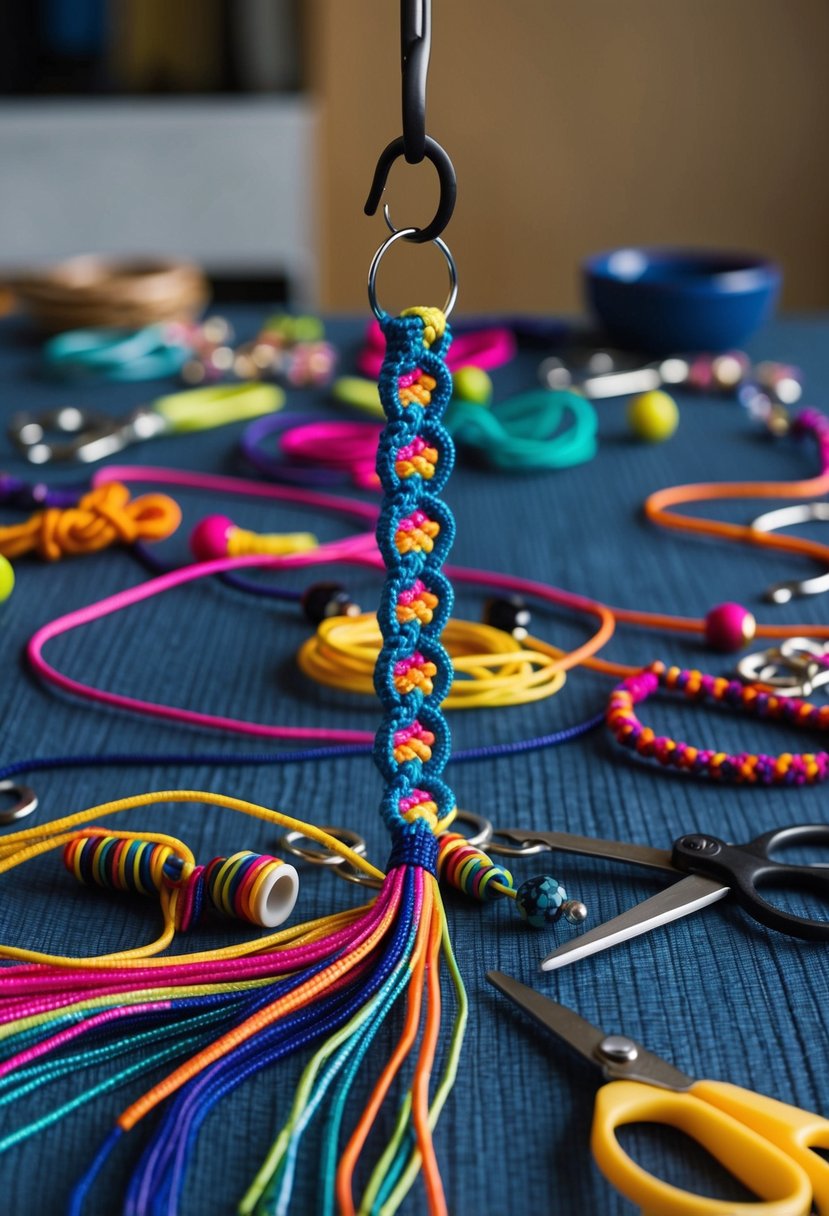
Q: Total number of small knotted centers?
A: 7